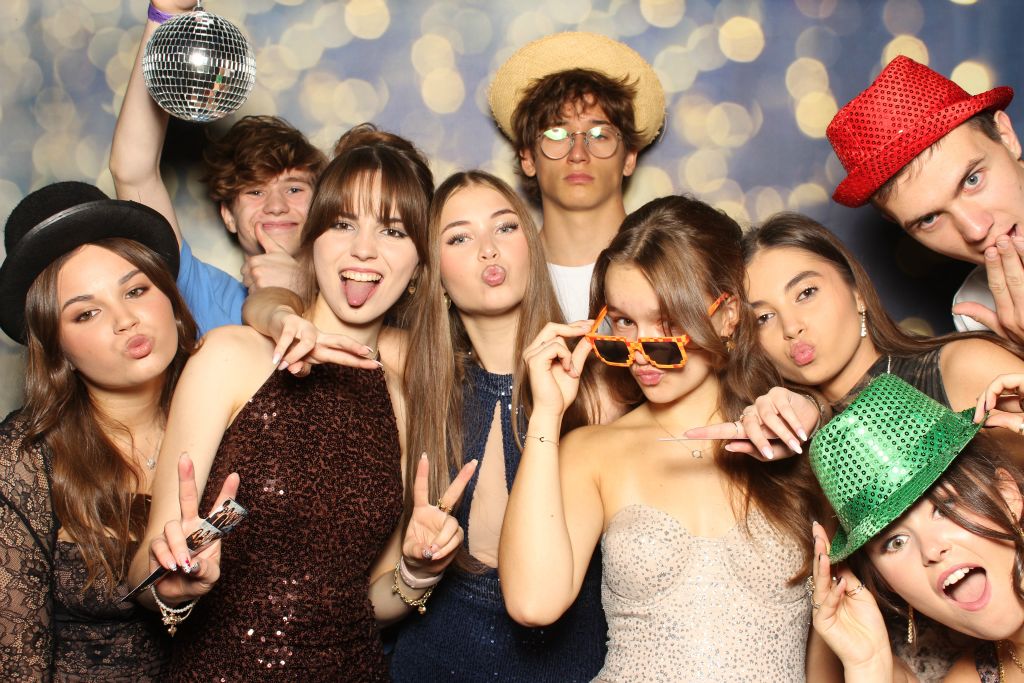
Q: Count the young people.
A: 9